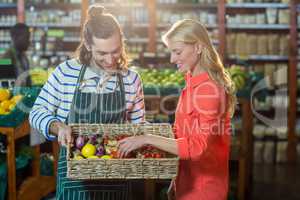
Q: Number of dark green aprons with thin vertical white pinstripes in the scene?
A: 1